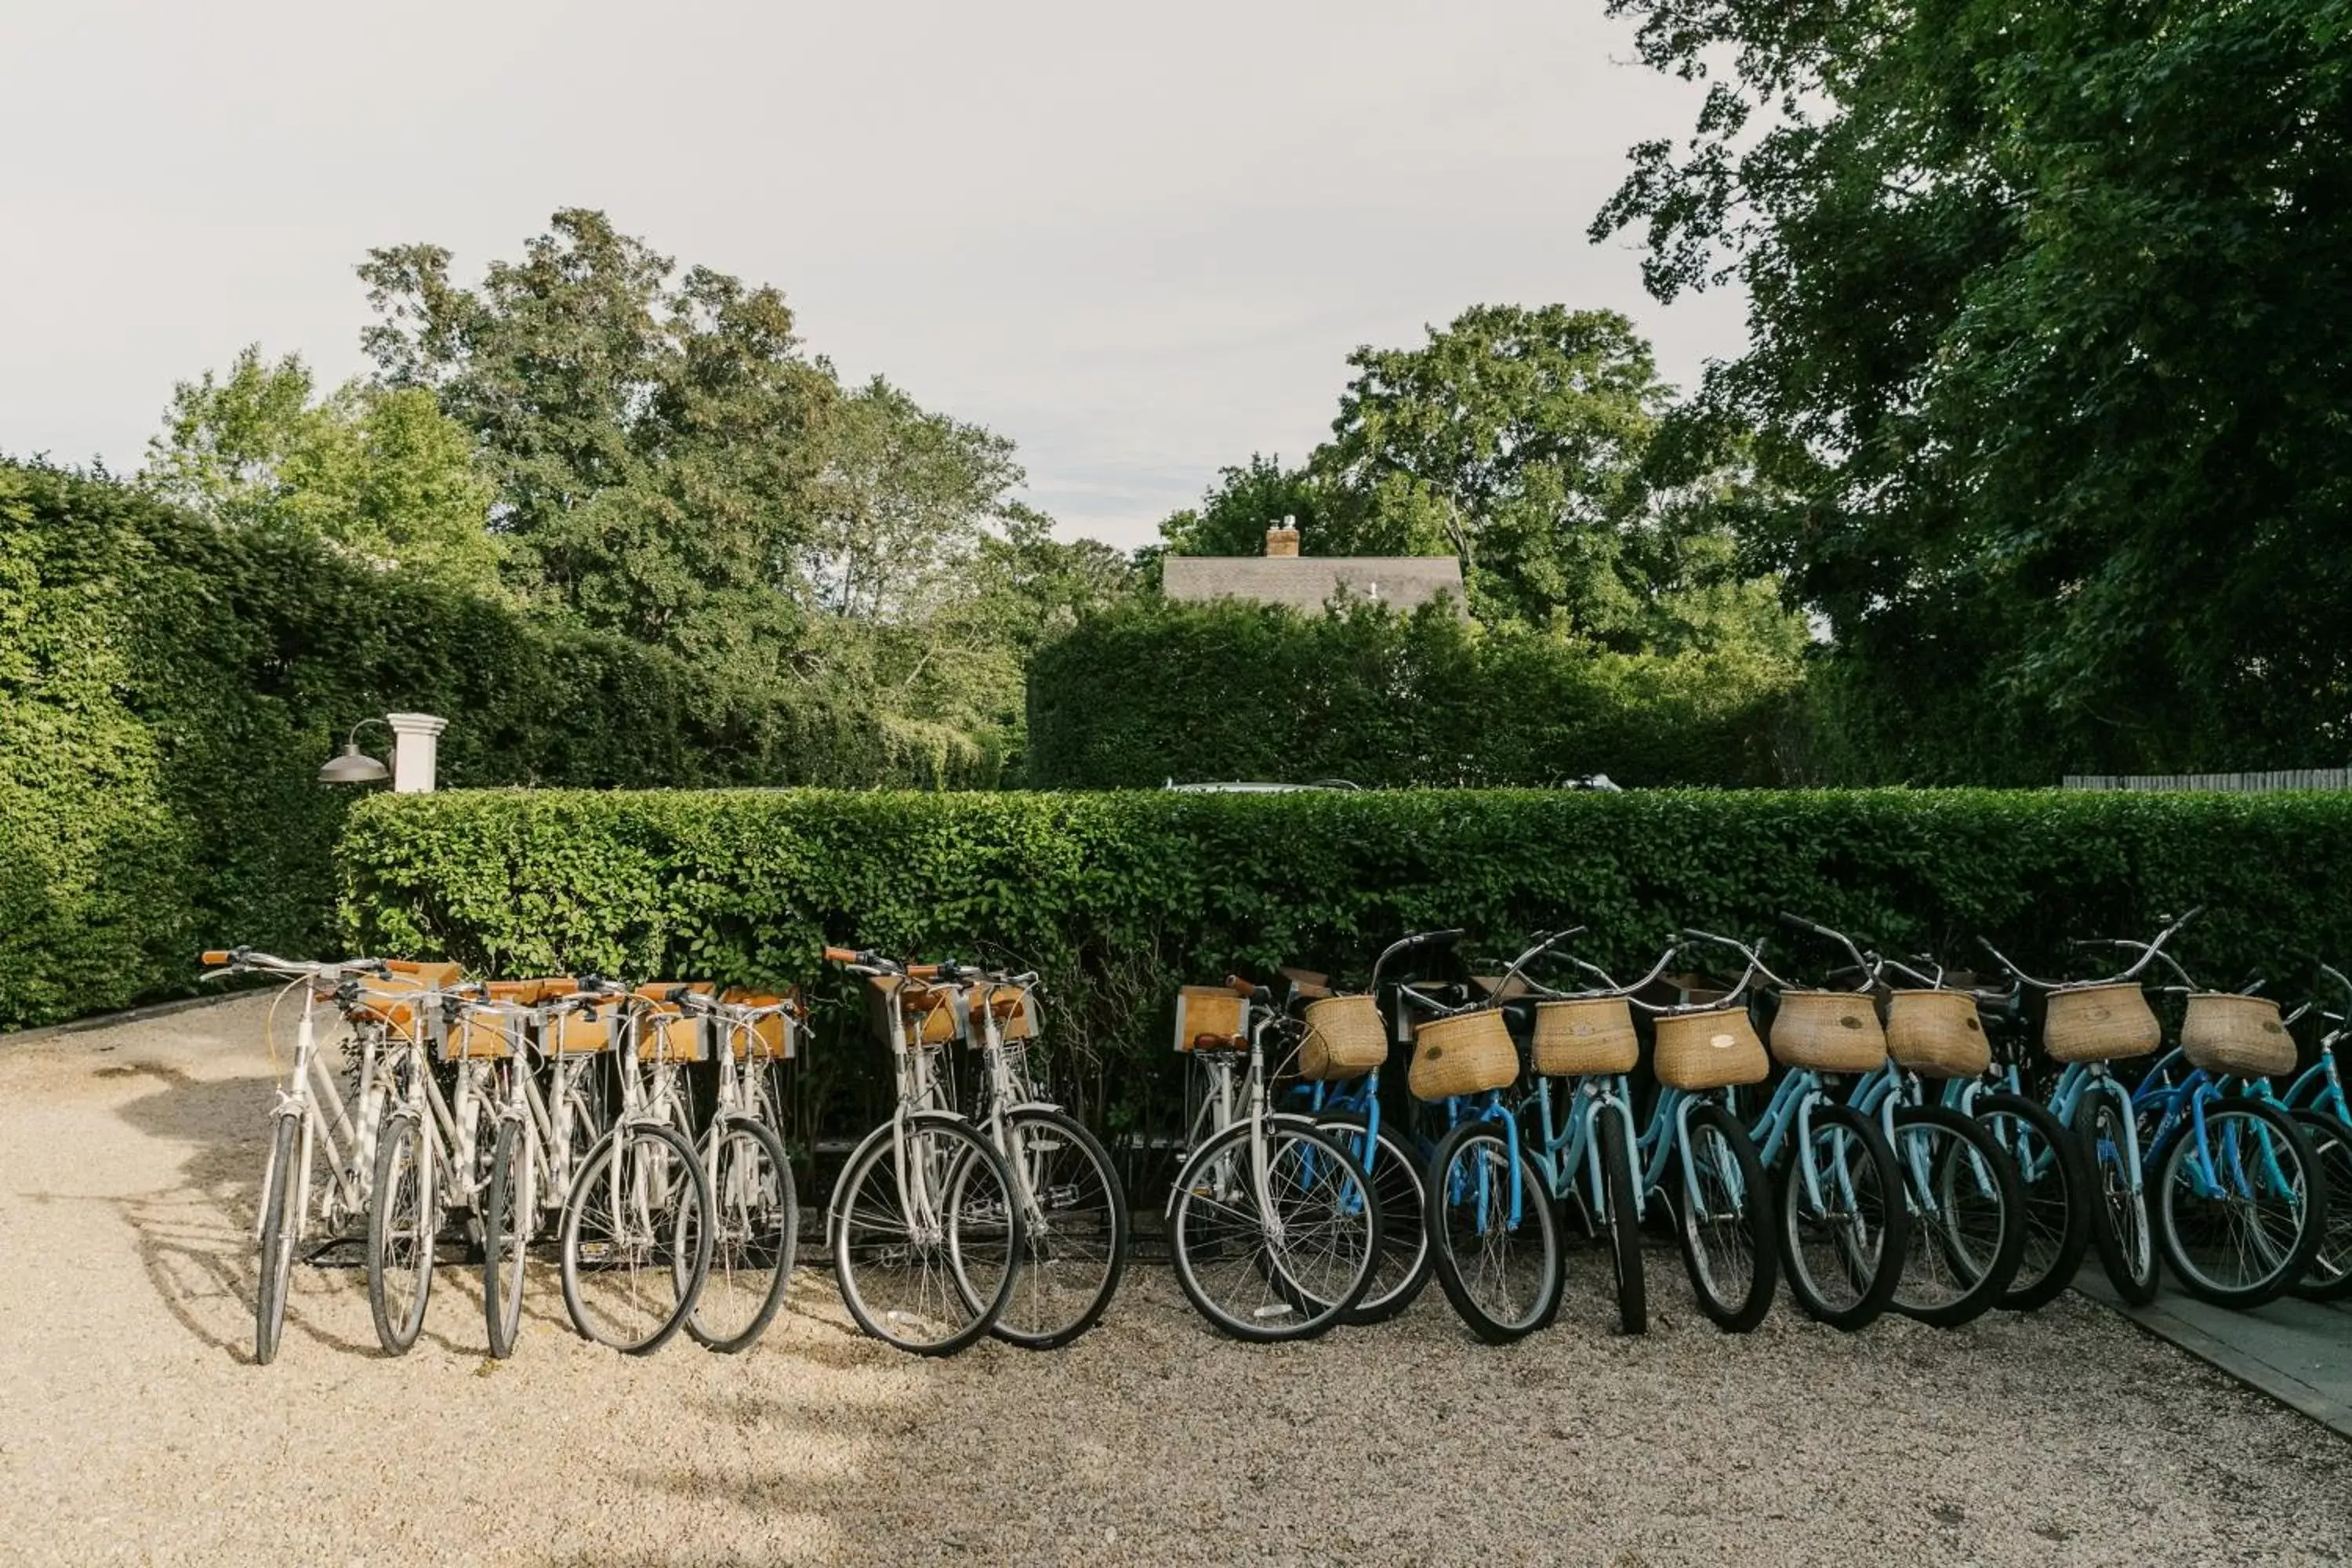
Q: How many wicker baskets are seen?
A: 8